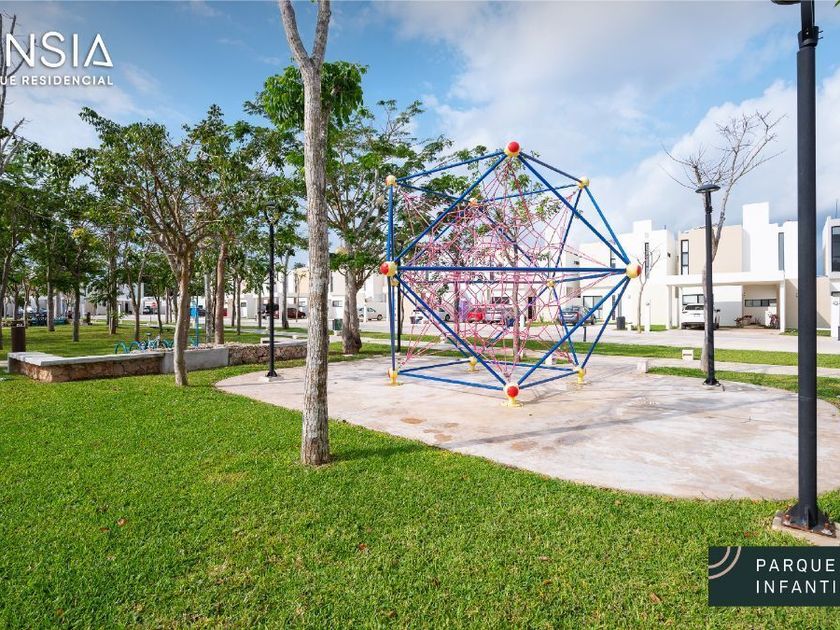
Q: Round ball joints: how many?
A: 12